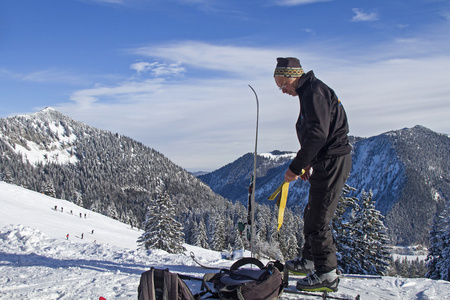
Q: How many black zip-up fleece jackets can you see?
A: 1